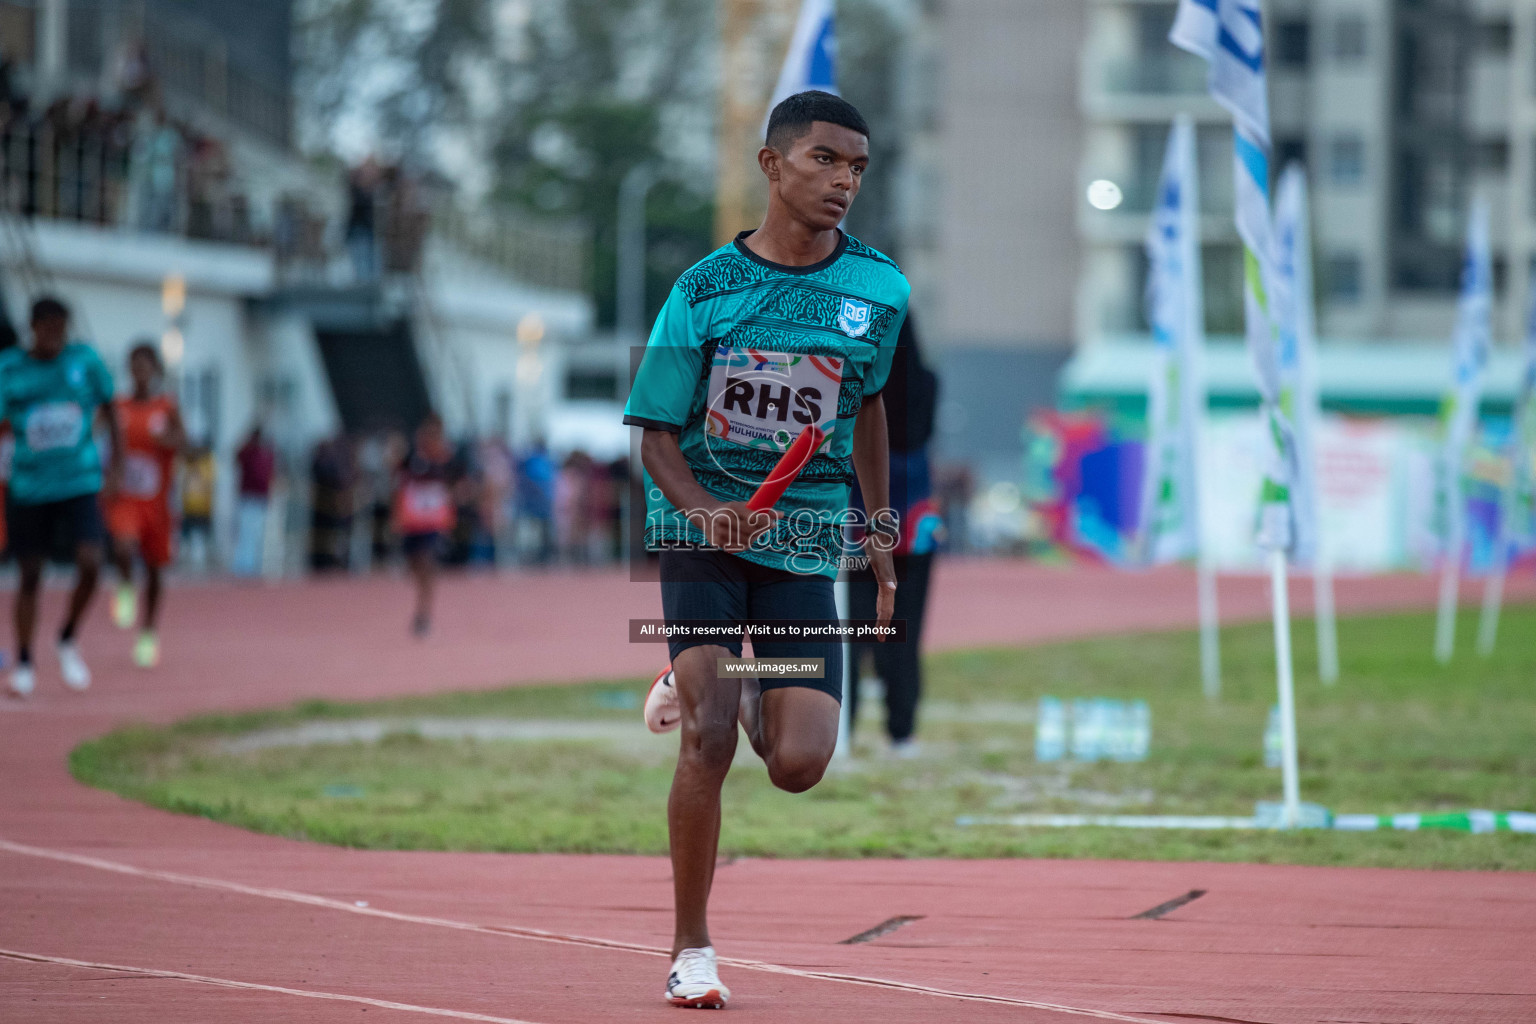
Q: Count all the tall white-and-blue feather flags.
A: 6